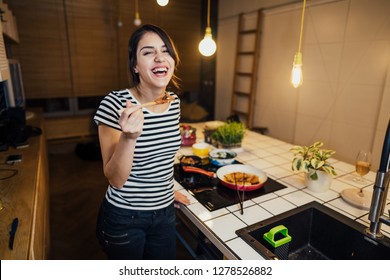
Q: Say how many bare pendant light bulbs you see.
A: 5